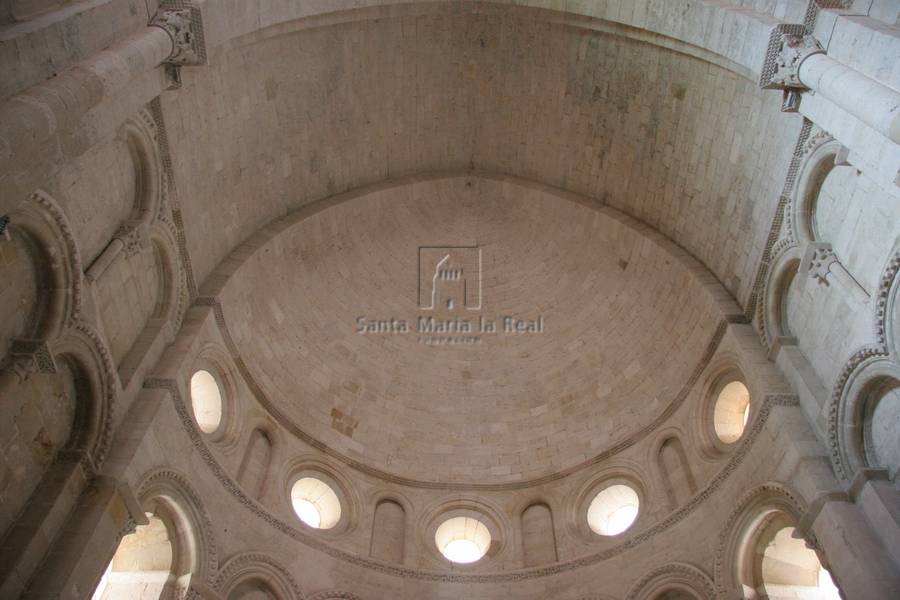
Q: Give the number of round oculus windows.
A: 5